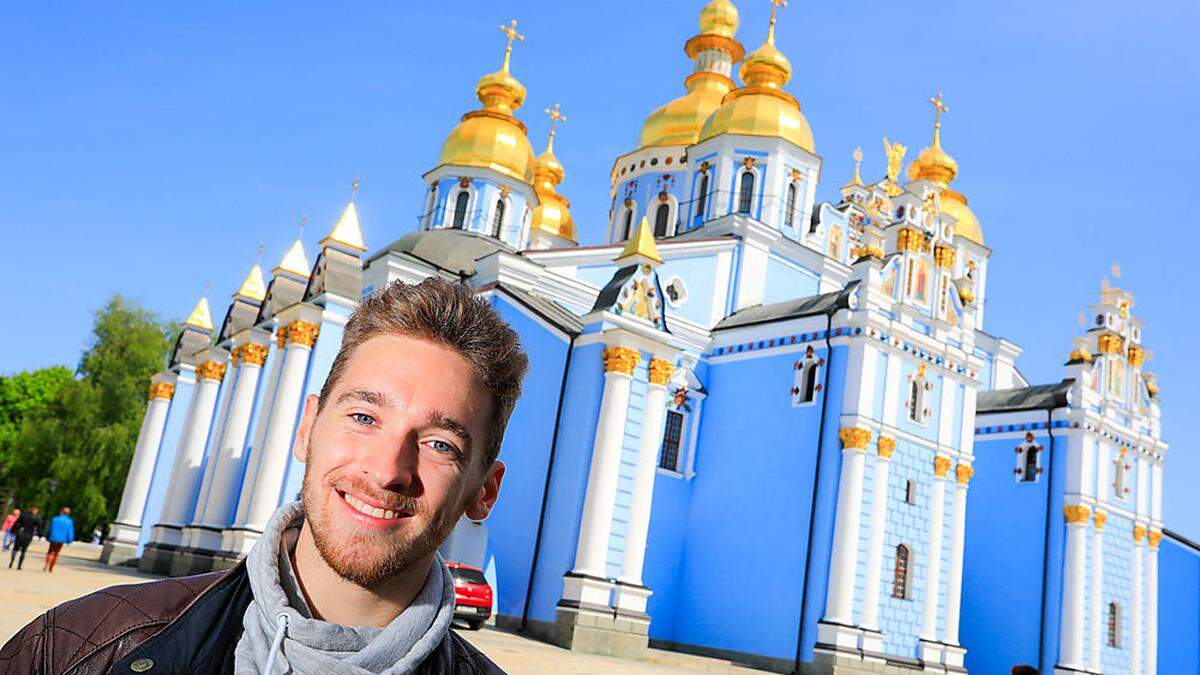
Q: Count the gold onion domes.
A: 5